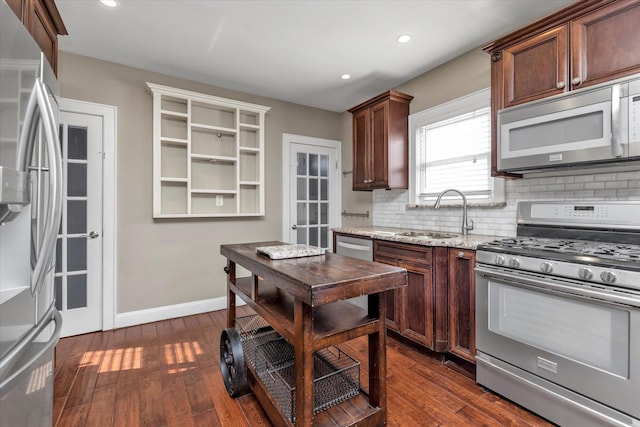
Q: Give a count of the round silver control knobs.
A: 5